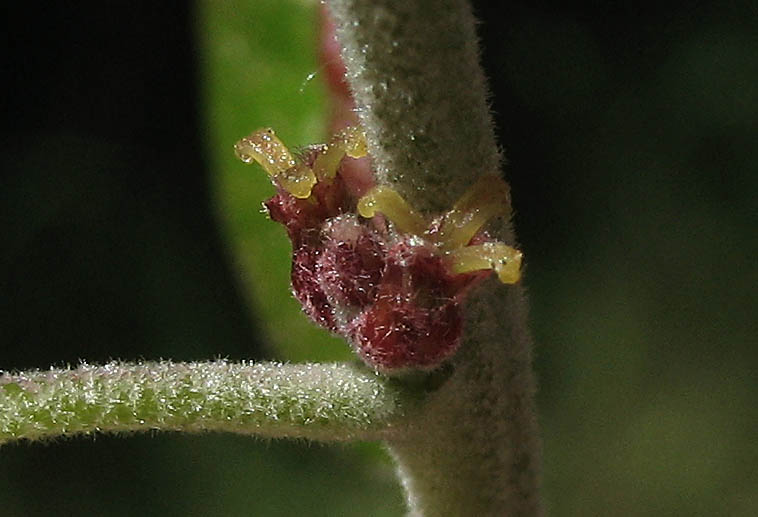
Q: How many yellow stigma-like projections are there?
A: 6